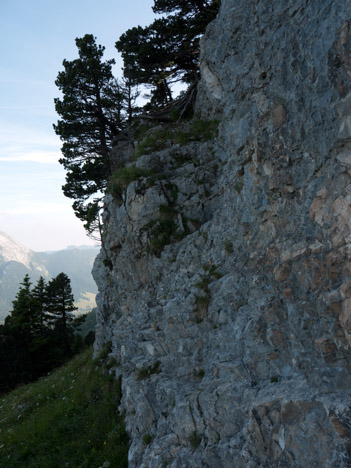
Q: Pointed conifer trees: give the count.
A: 3